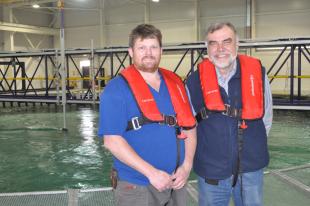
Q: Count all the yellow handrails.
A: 1